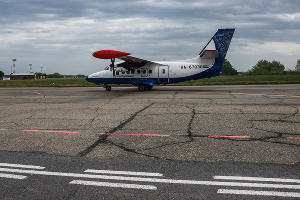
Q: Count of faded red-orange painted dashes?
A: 5